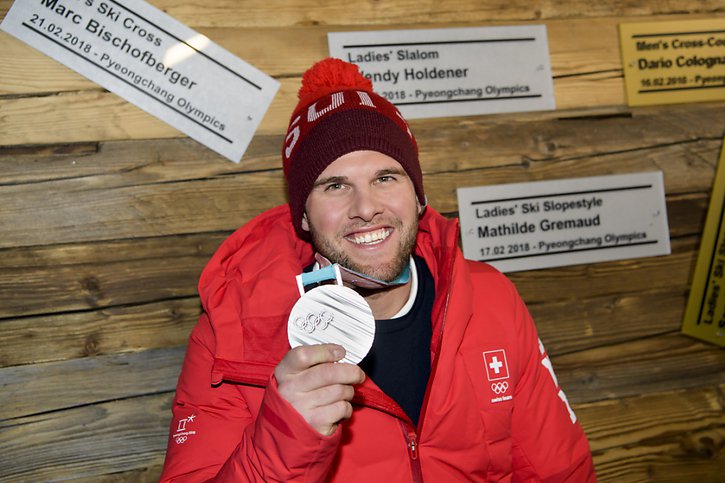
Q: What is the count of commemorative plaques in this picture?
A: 5